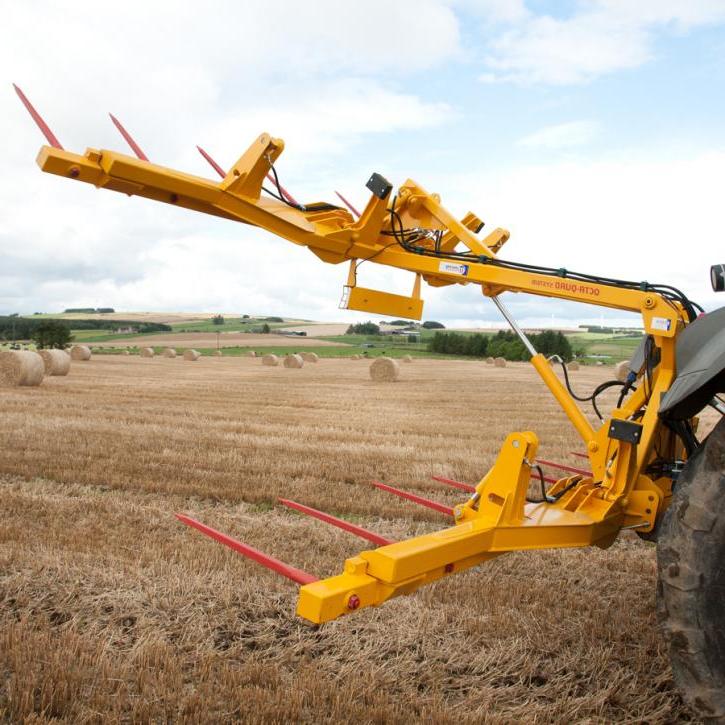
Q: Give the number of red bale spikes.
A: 12